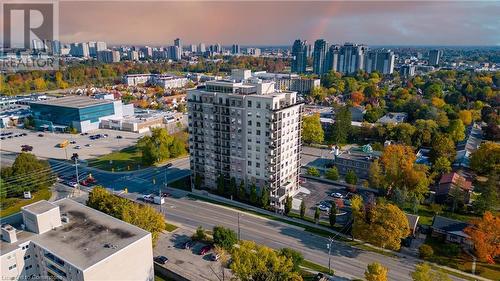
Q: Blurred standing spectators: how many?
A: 0